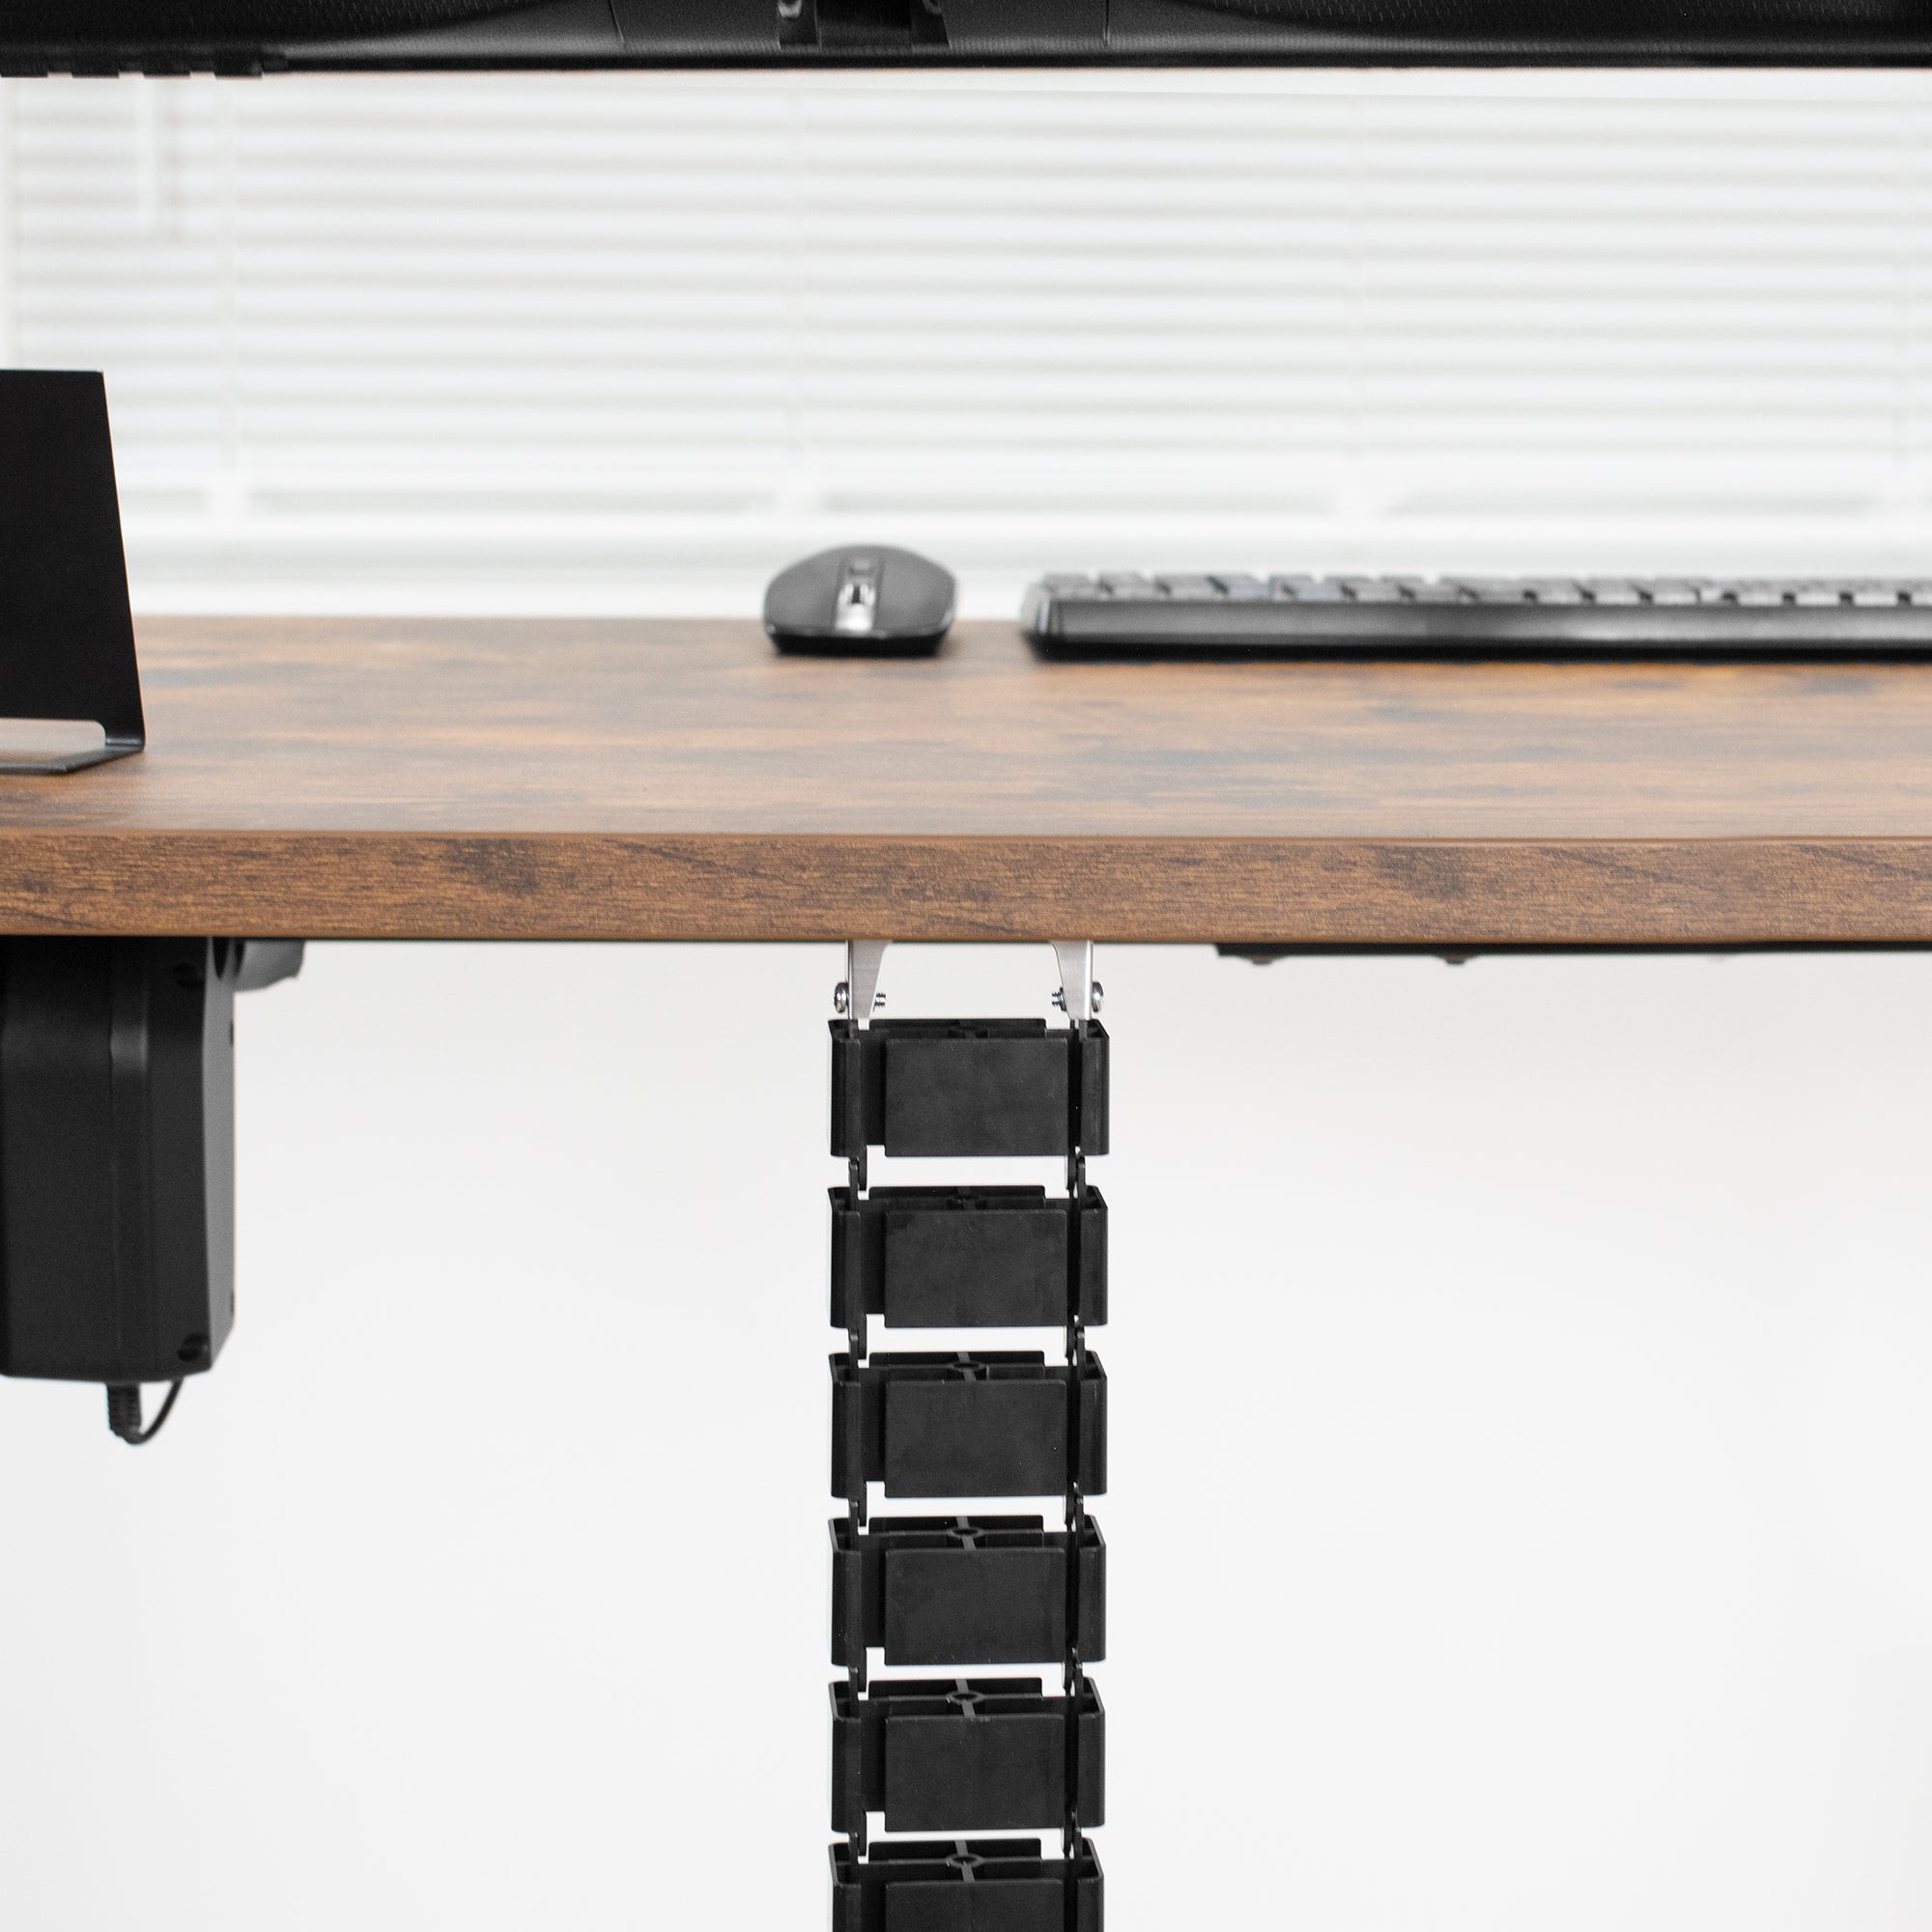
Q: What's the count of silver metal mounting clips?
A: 2